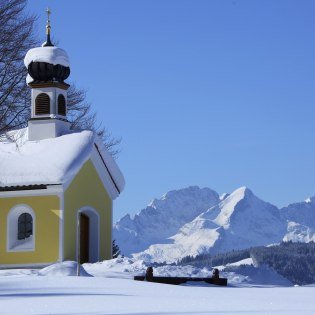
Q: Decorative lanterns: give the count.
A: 0